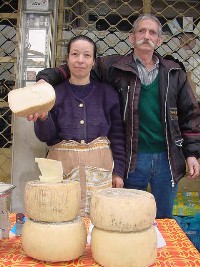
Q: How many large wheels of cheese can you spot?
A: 4